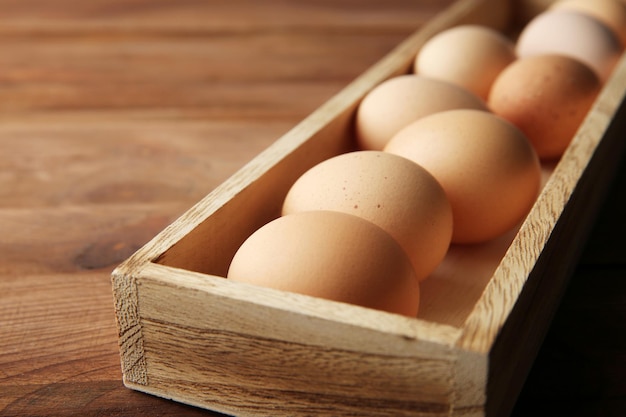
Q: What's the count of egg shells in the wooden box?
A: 8